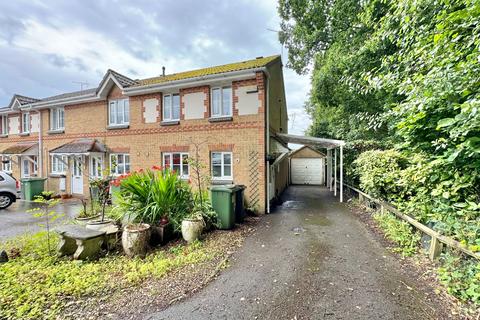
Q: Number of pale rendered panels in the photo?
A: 5